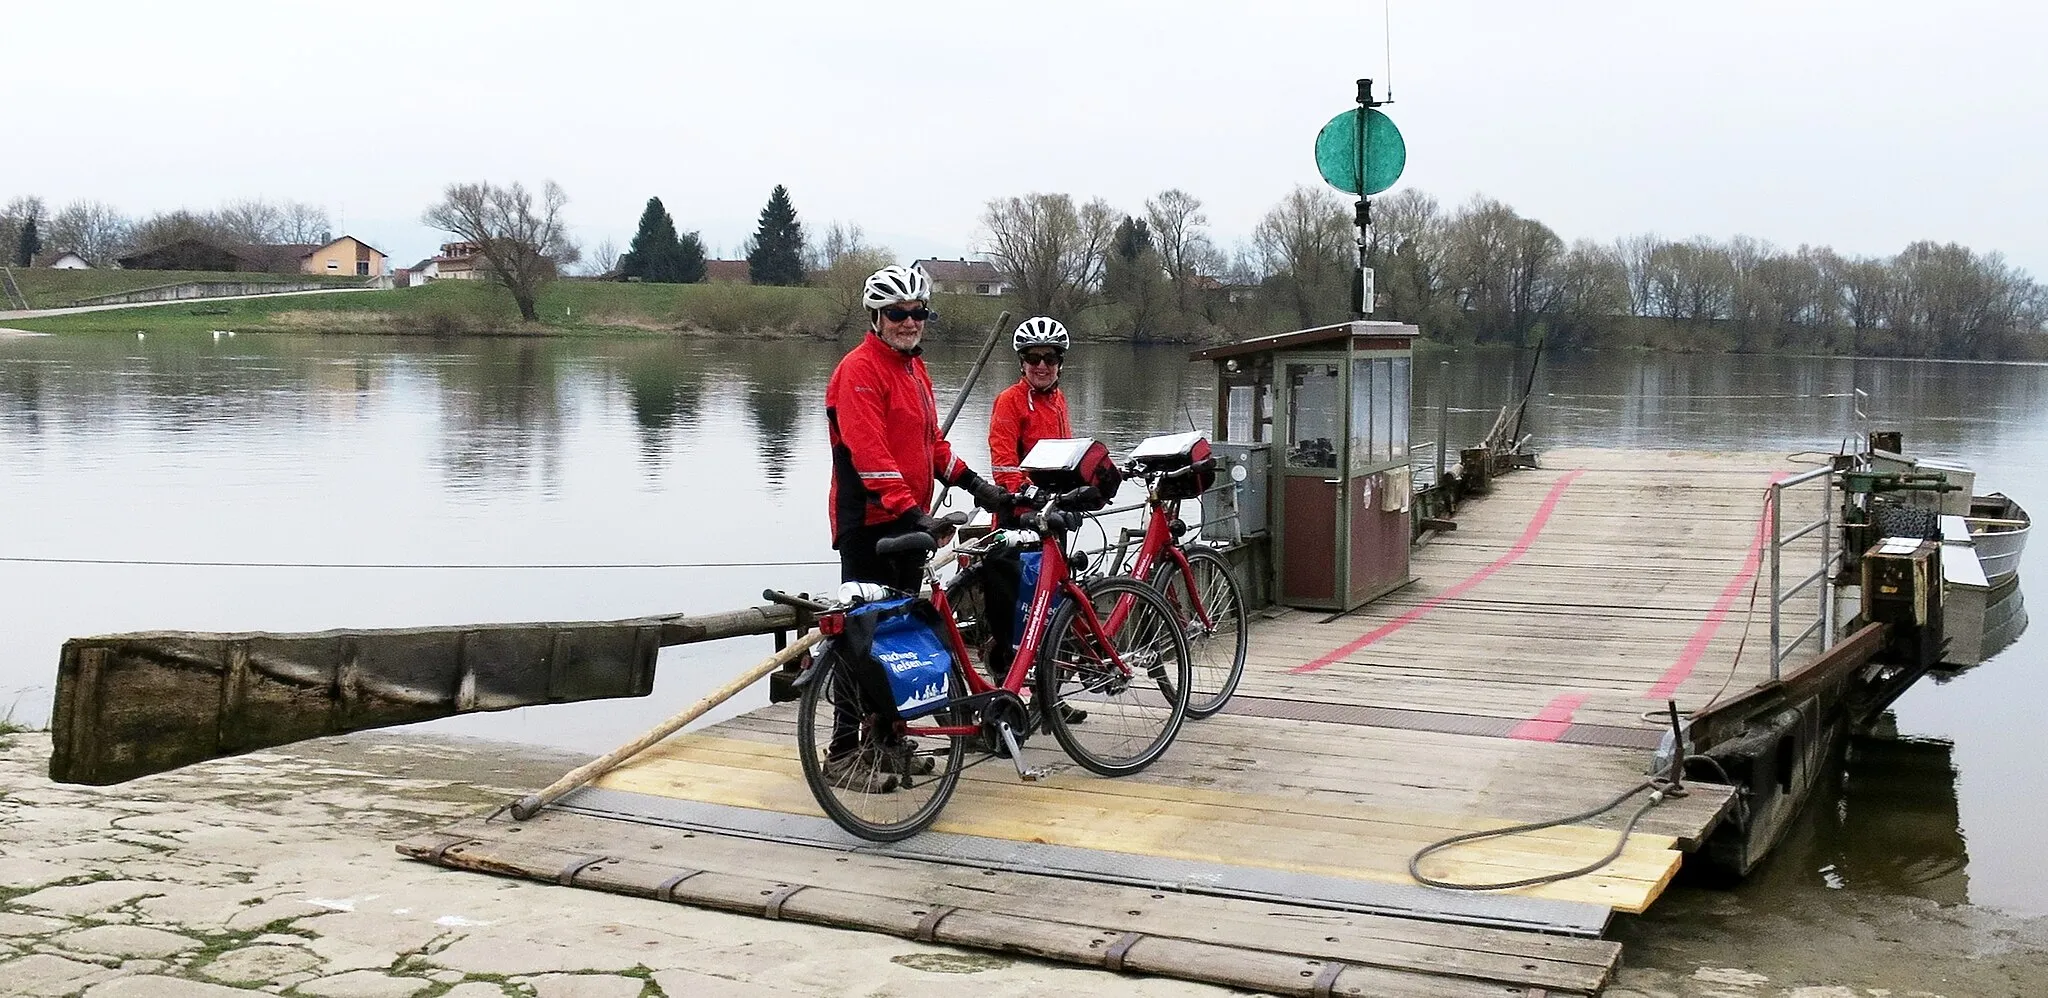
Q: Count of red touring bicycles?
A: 2